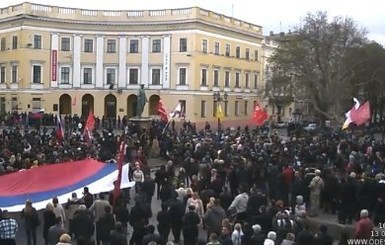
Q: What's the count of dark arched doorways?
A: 5